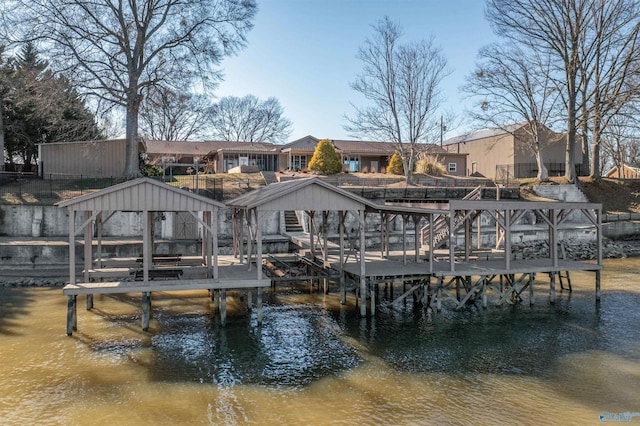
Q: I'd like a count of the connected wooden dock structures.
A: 3